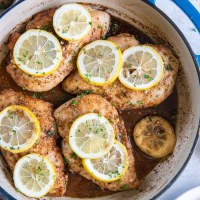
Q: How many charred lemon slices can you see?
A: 1